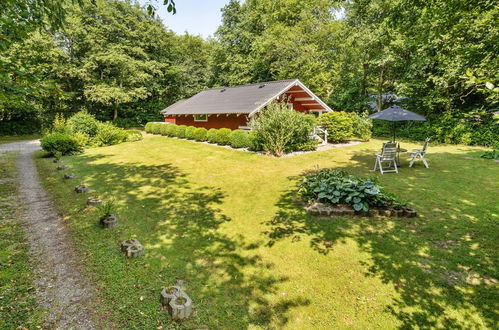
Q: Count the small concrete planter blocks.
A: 8